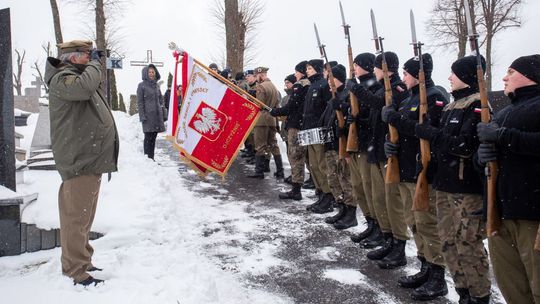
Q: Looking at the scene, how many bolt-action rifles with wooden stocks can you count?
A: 5